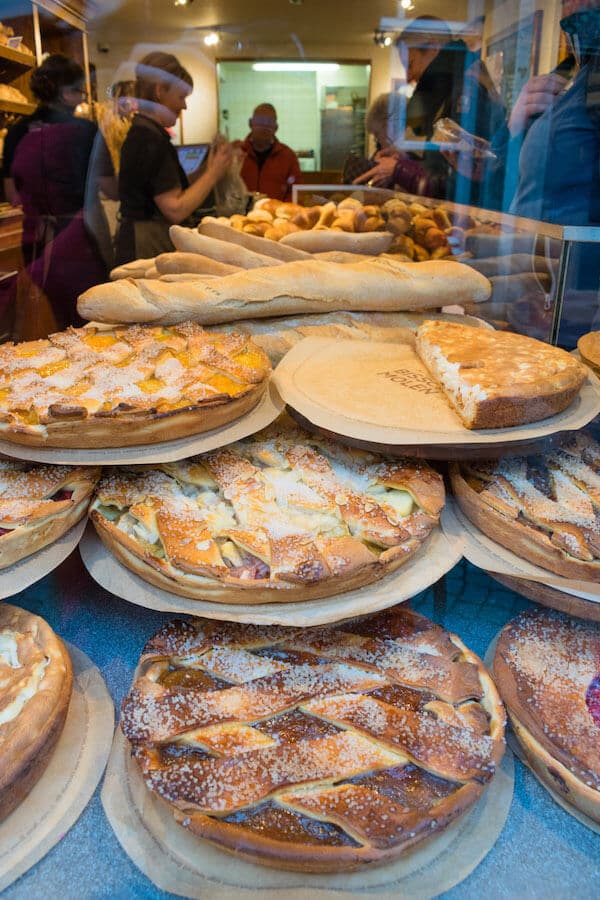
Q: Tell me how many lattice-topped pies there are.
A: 5